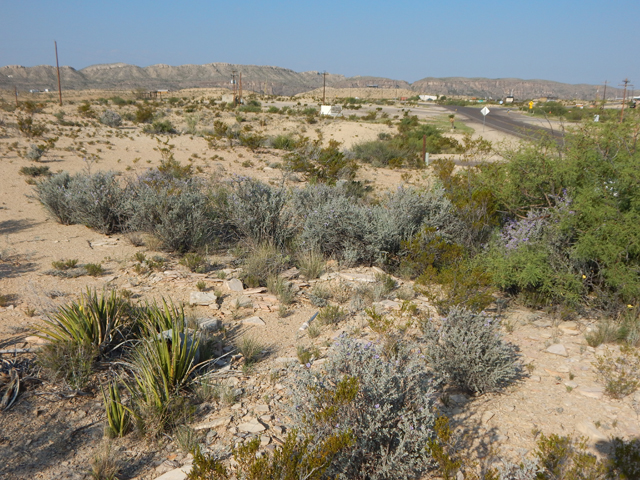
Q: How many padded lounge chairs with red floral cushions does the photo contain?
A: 0